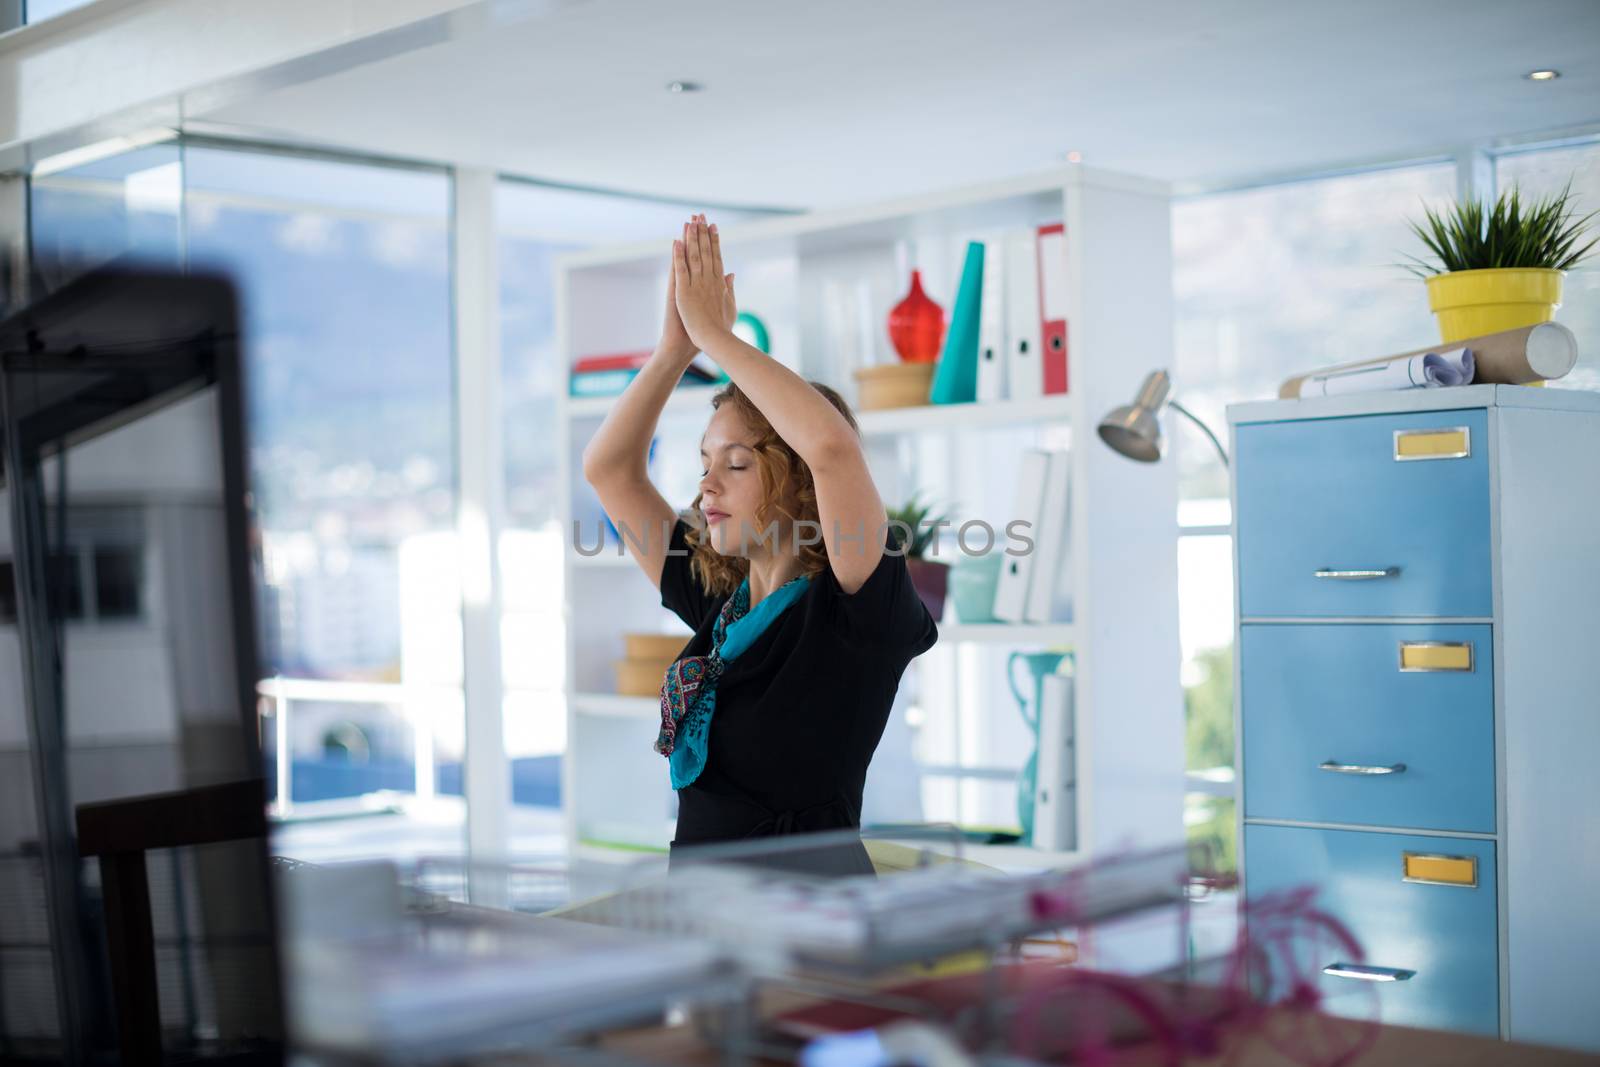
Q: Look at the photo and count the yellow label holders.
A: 3